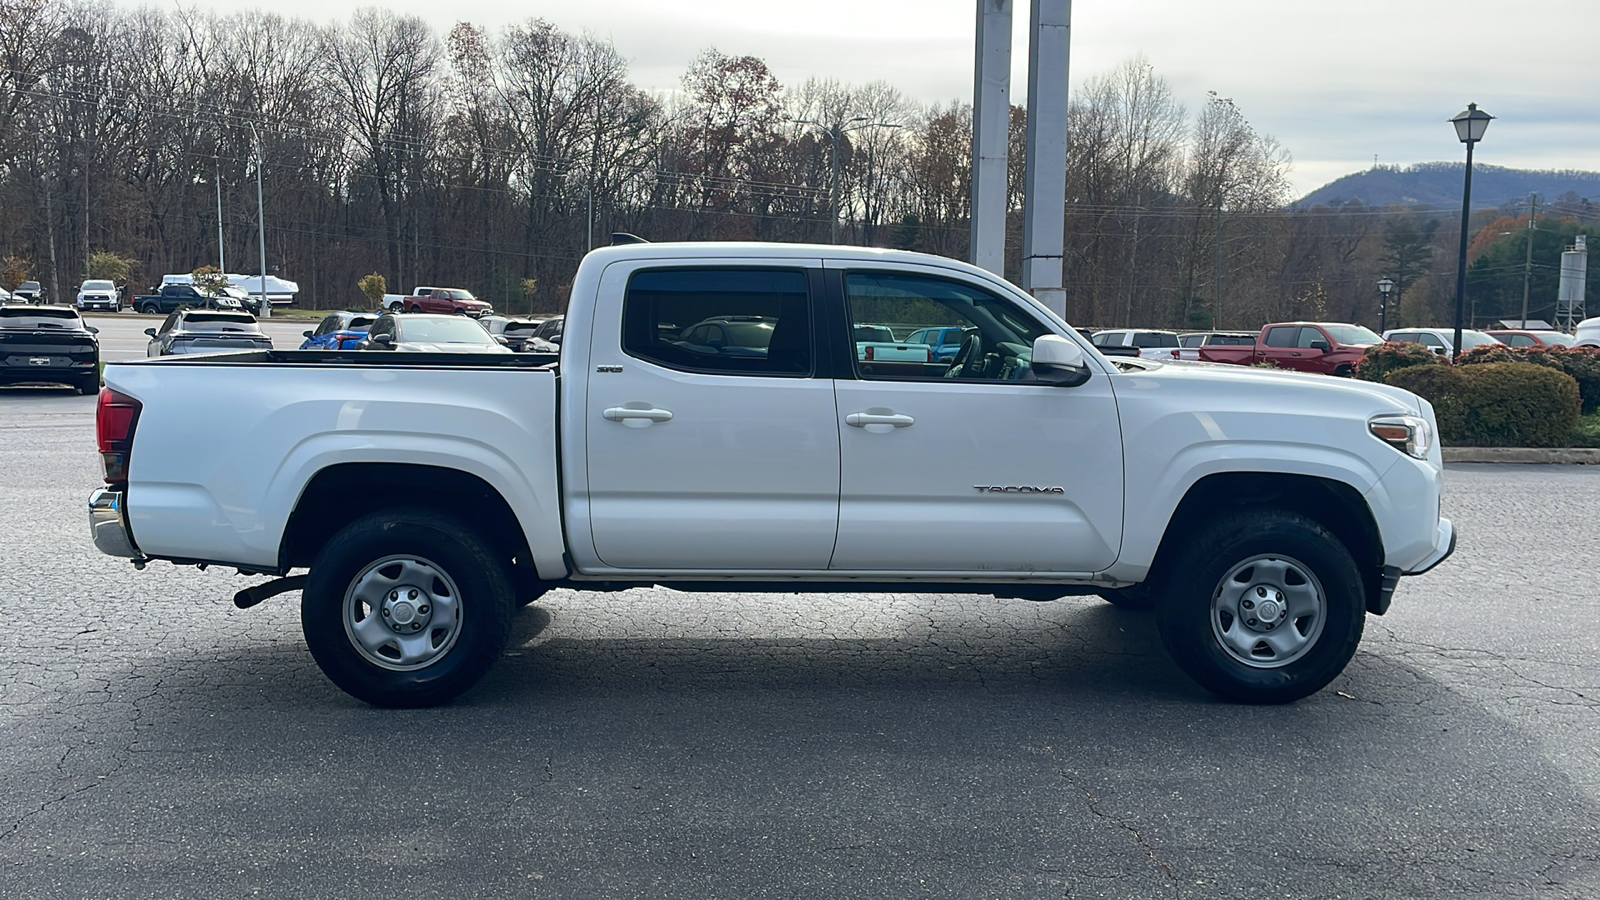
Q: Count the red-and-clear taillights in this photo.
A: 1